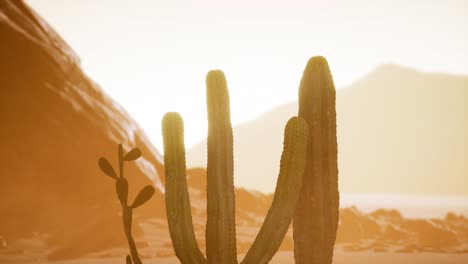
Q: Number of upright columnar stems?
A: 4